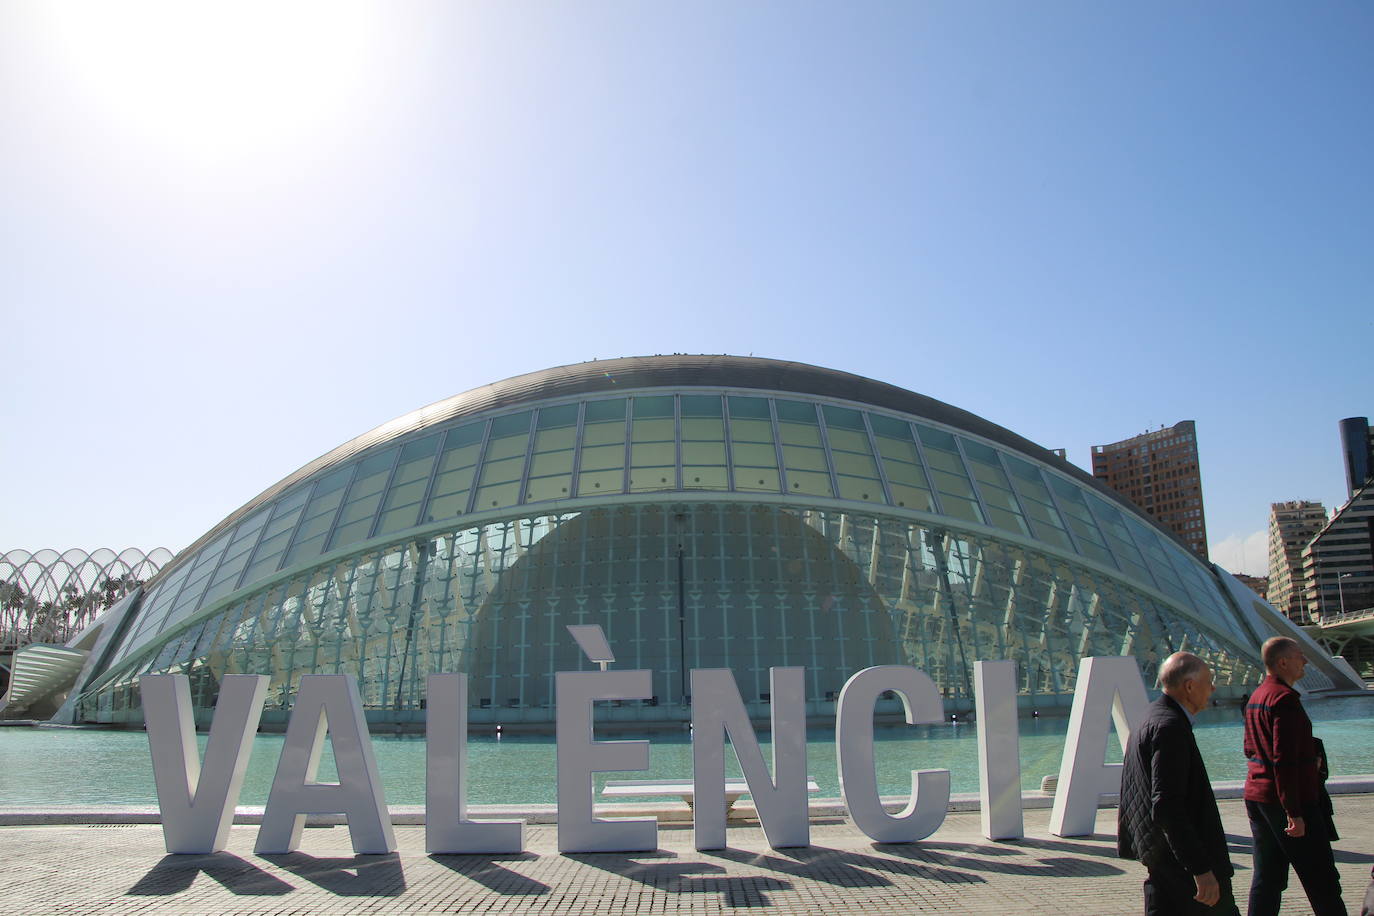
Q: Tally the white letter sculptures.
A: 8